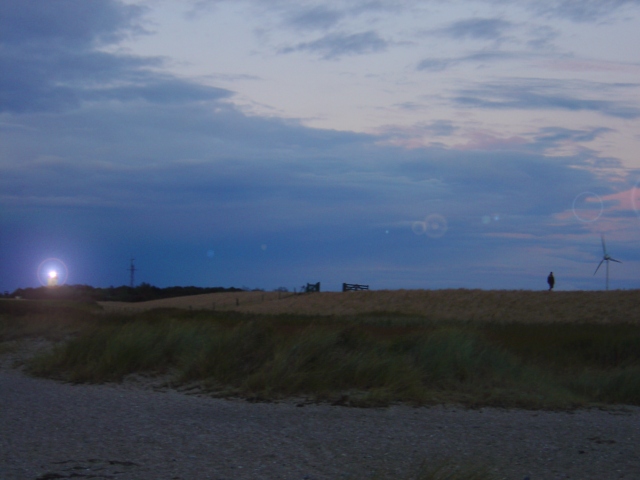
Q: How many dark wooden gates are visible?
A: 2